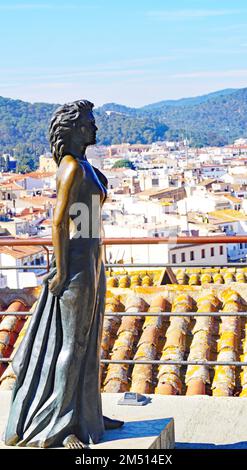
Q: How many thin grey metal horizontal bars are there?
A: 3